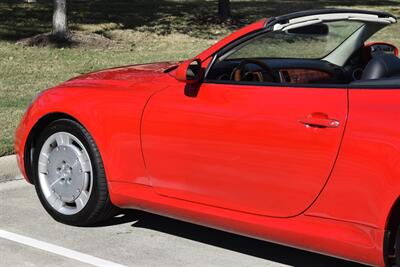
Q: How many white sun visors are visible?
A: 2